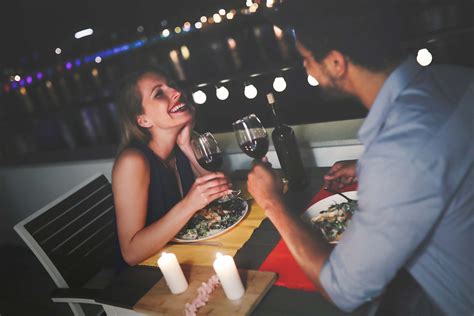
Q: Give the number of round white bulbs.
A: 6